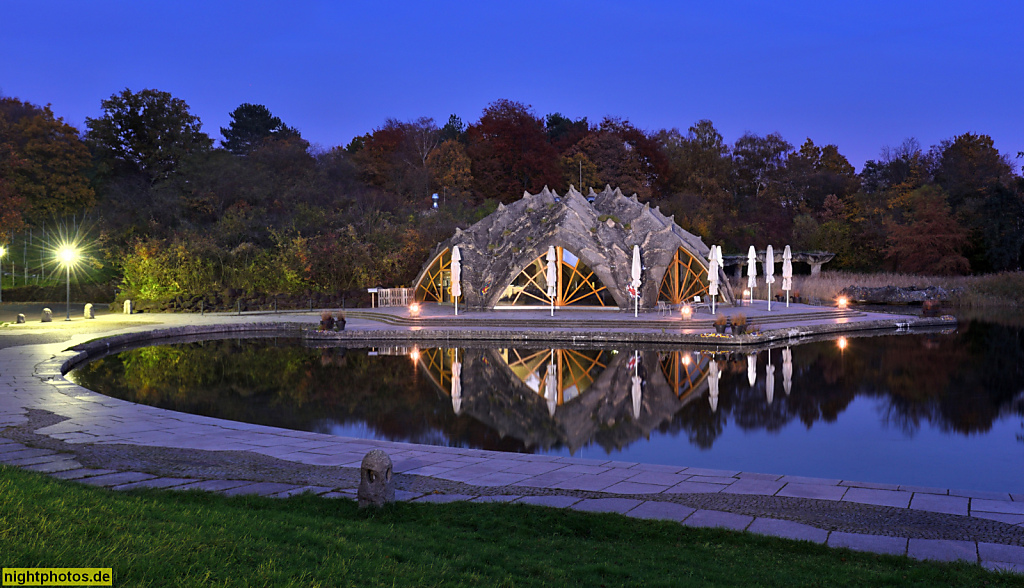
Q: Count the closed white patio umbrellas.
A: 8